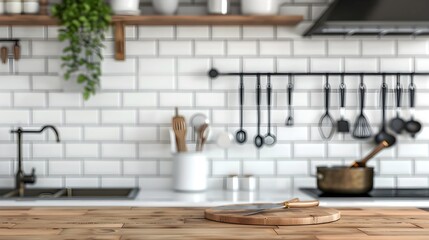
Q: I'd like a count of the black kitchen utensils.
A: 10